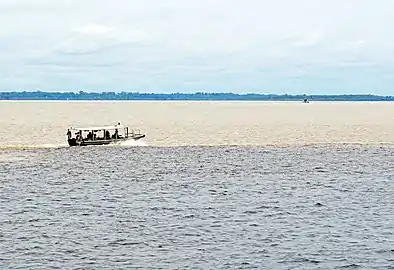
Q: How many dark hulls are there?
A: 1